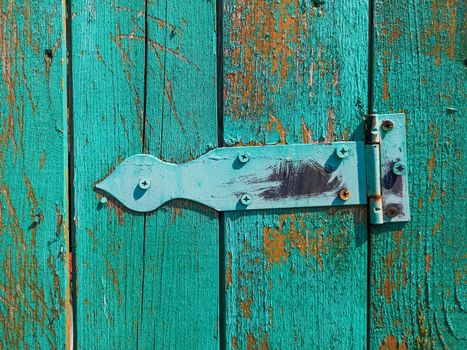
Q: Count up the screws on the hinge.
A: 8